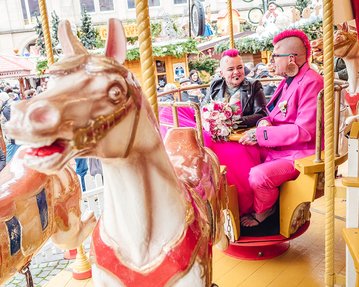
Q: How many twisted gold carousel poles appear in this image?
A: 4